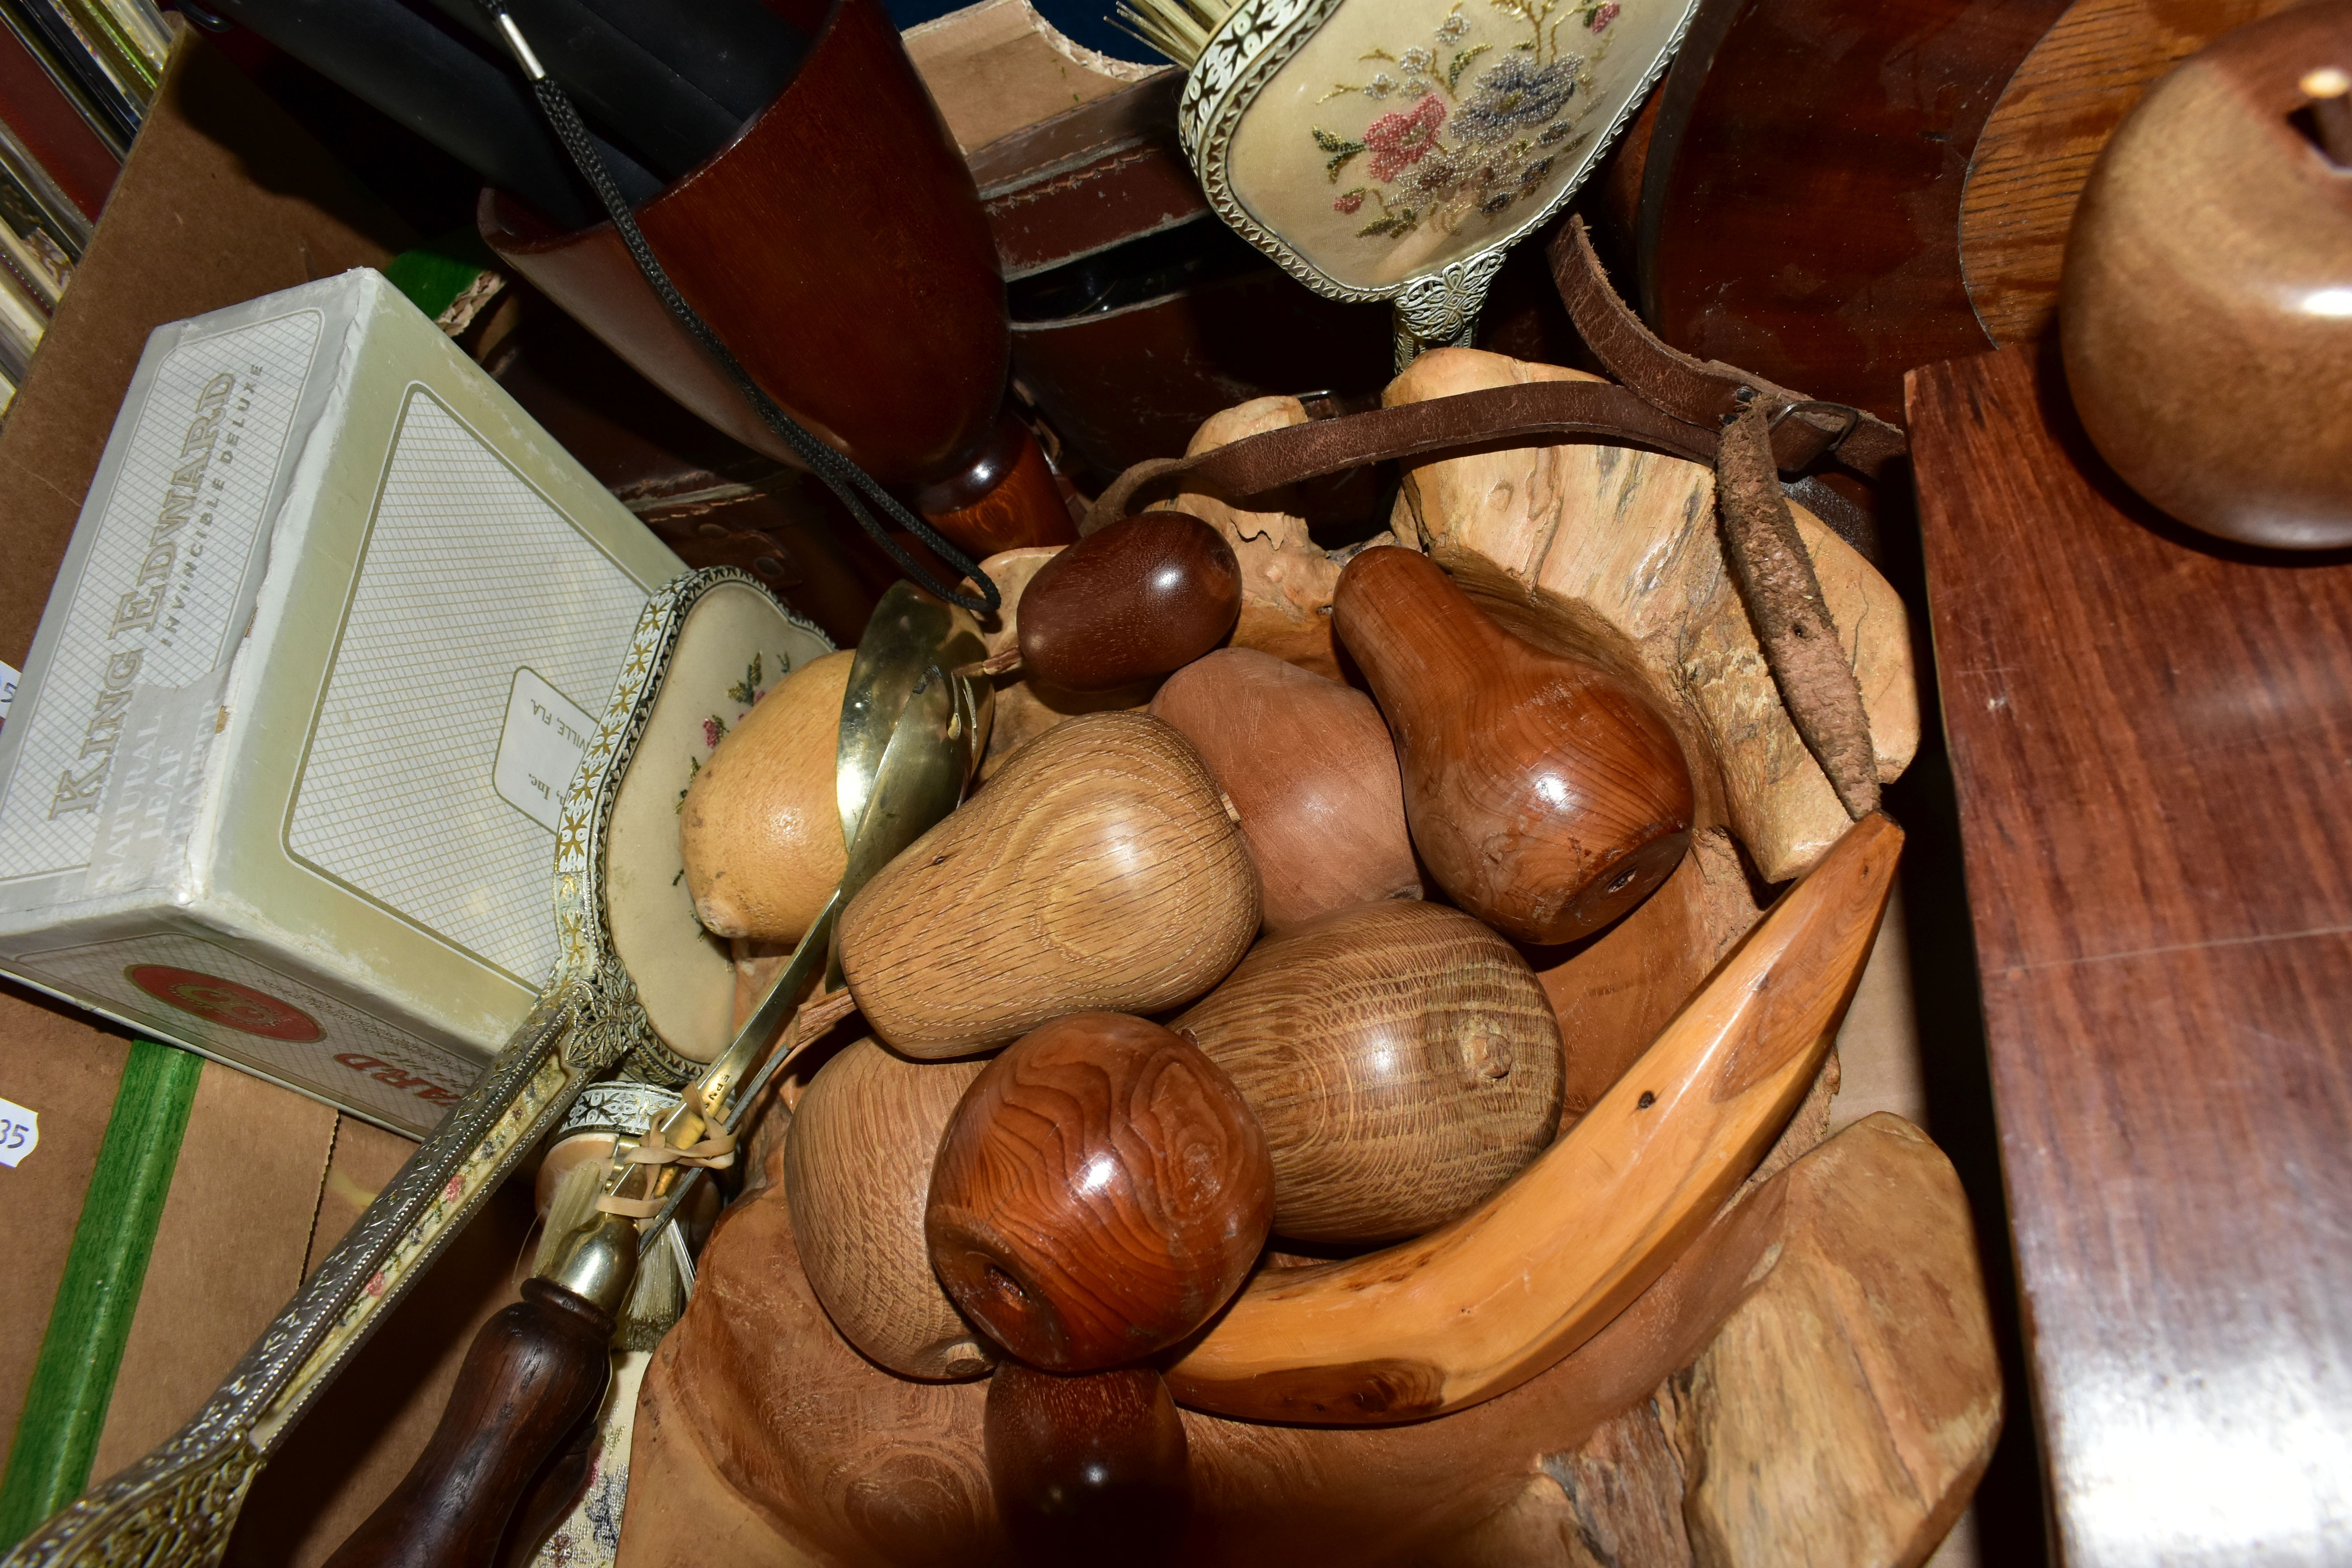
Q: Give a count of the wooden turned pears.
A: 2